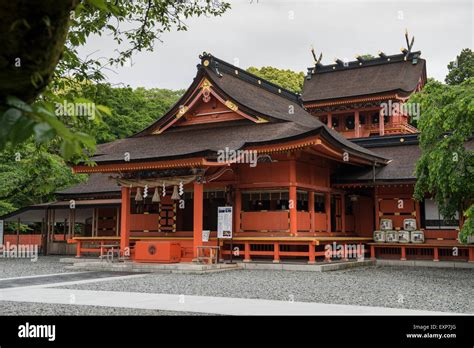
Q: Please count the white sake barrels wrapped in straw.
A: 6